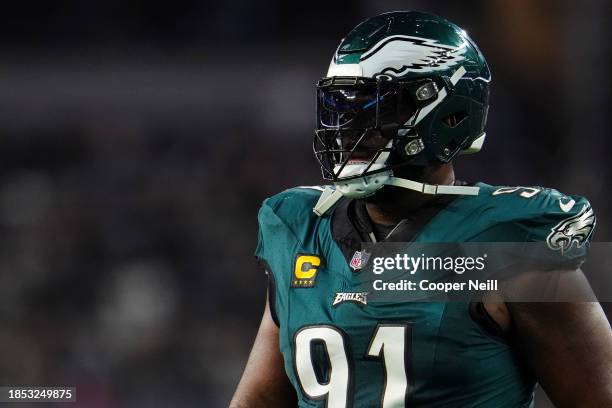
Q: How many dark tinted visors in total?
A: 1